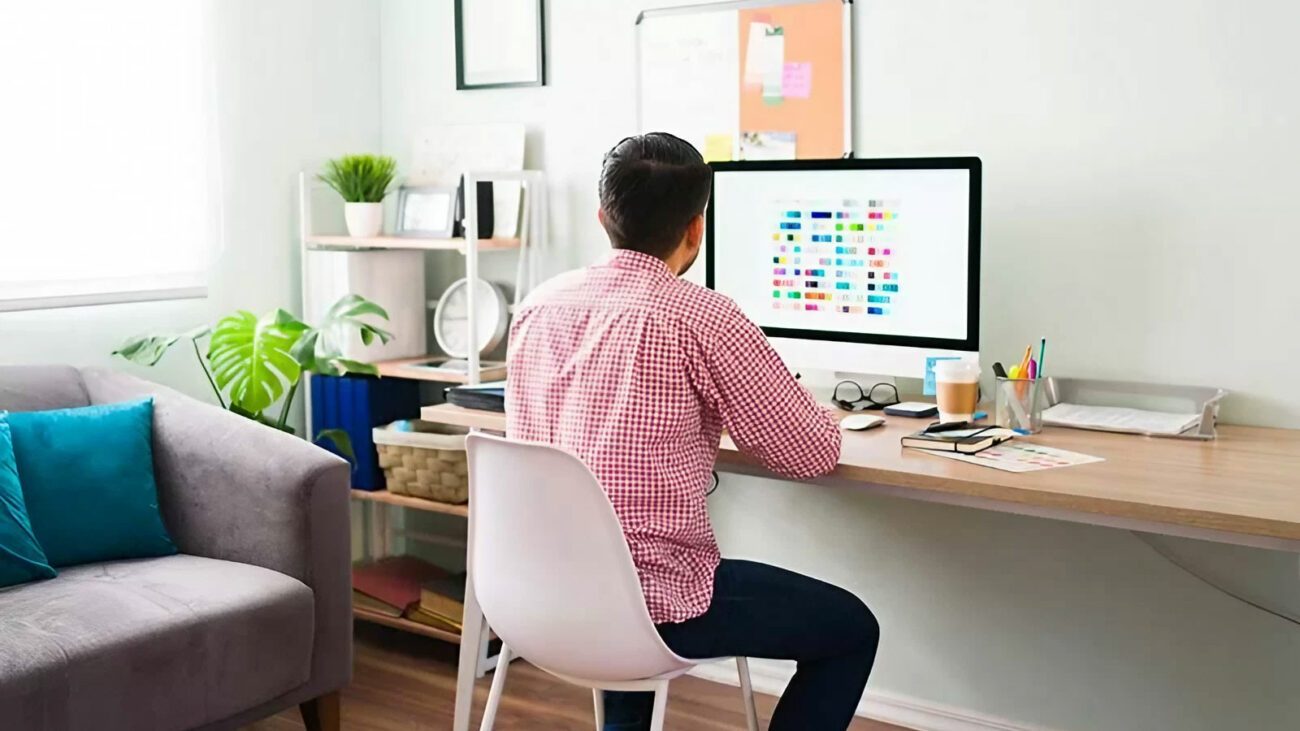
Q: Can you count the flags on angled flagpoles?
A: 0